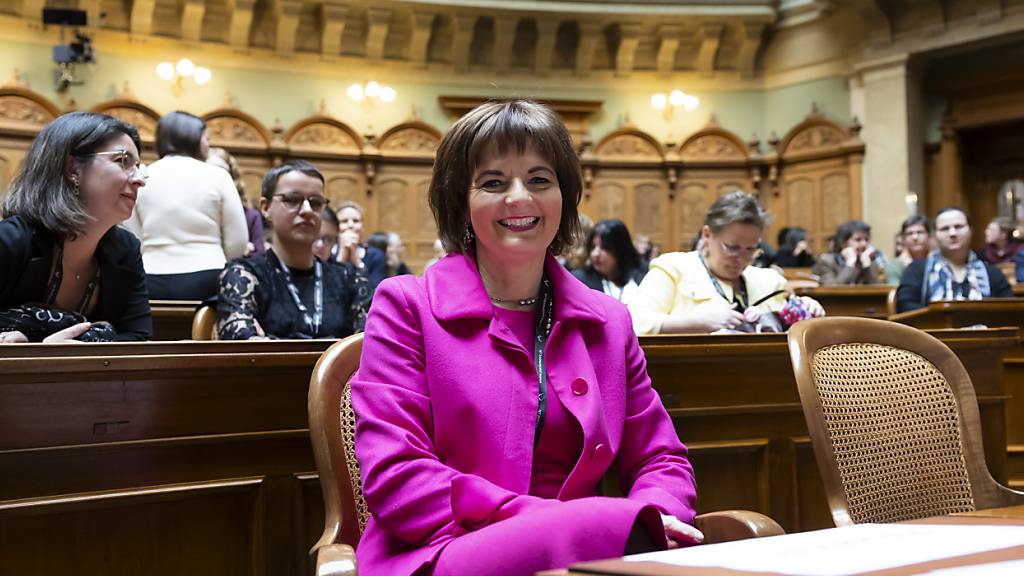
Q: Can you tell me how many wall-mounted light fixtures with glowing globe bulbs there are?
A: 3